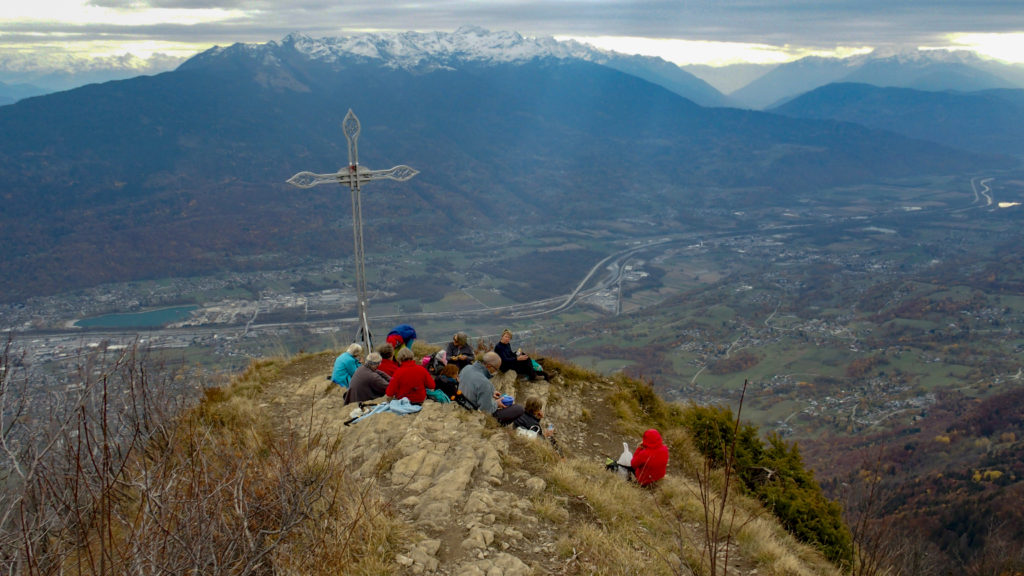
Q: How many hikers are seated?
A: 10